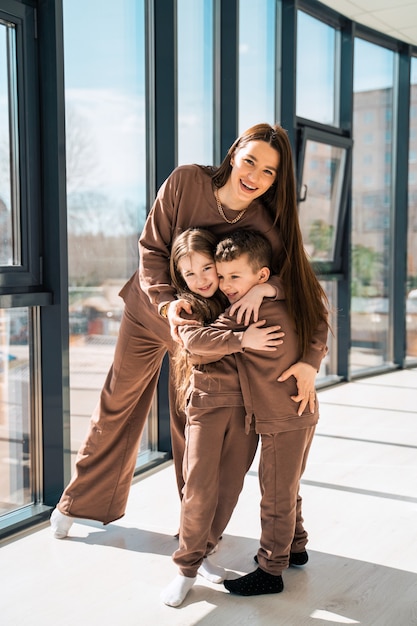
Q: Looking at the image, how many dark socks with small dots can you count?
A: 2